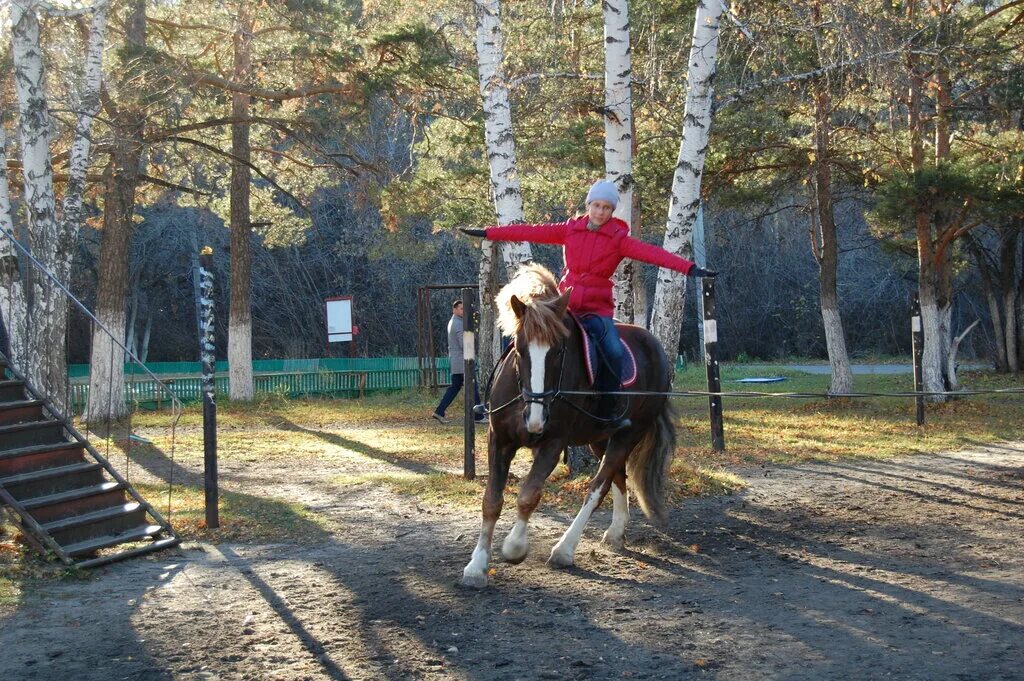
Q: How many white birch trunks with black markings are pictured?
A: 6